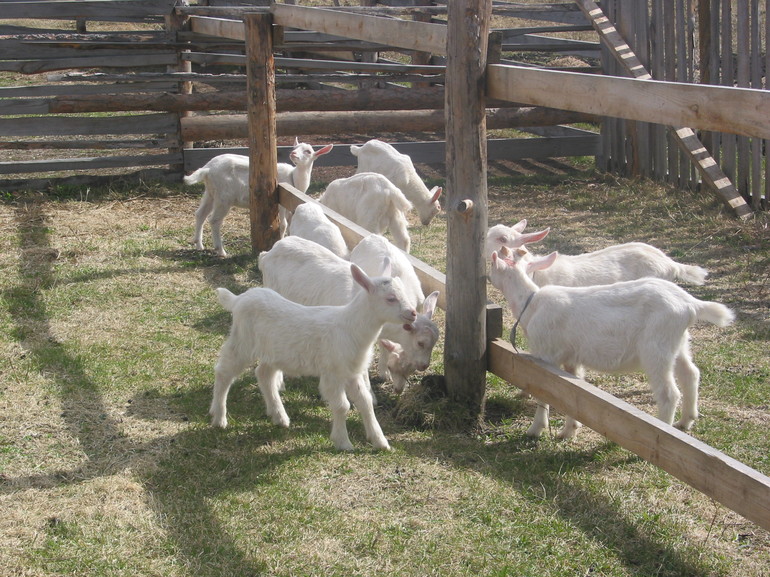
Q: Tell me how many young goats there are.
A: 9